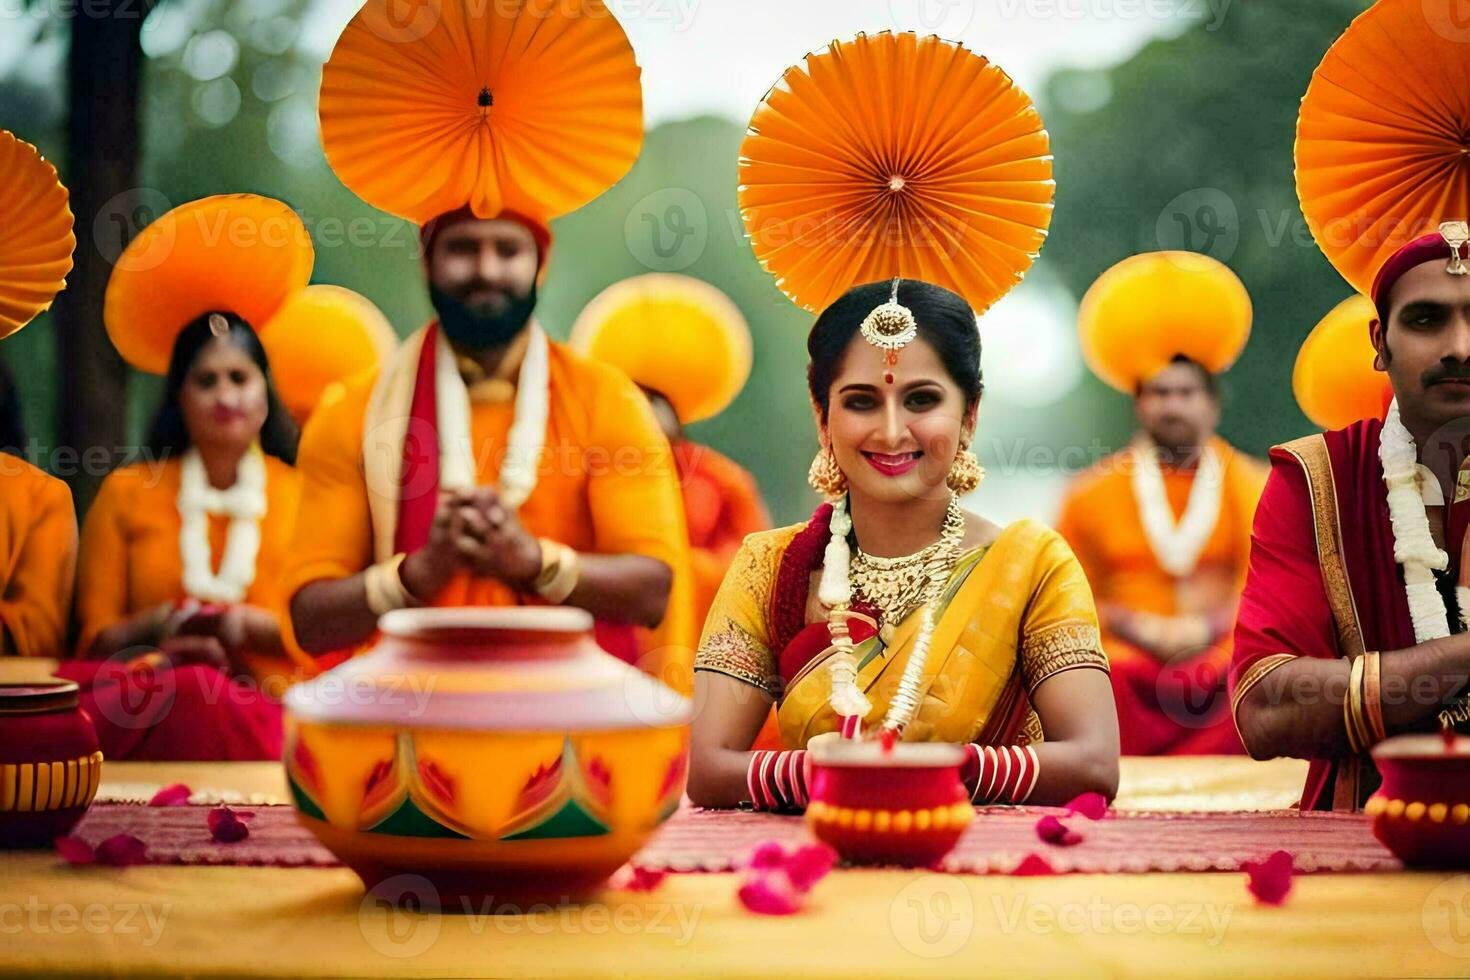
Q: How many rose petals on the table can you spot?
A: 12